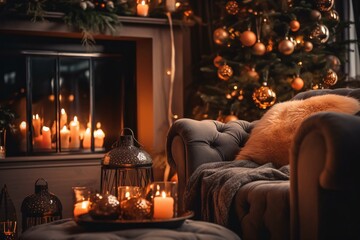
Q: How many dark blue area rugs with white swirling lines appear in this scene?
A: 0